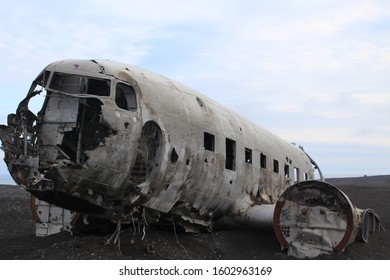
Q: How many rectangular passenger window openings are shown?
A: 8